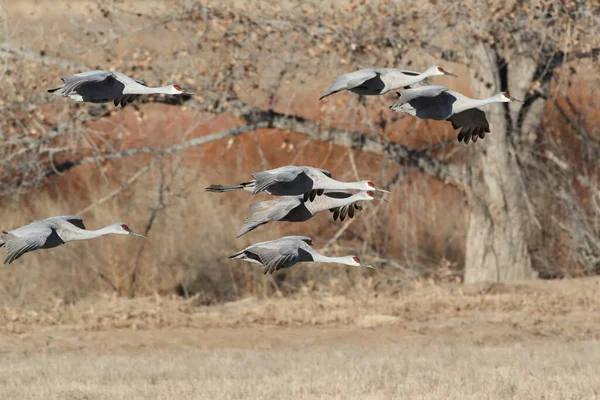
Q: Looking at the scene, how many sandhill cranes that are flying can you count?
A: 7